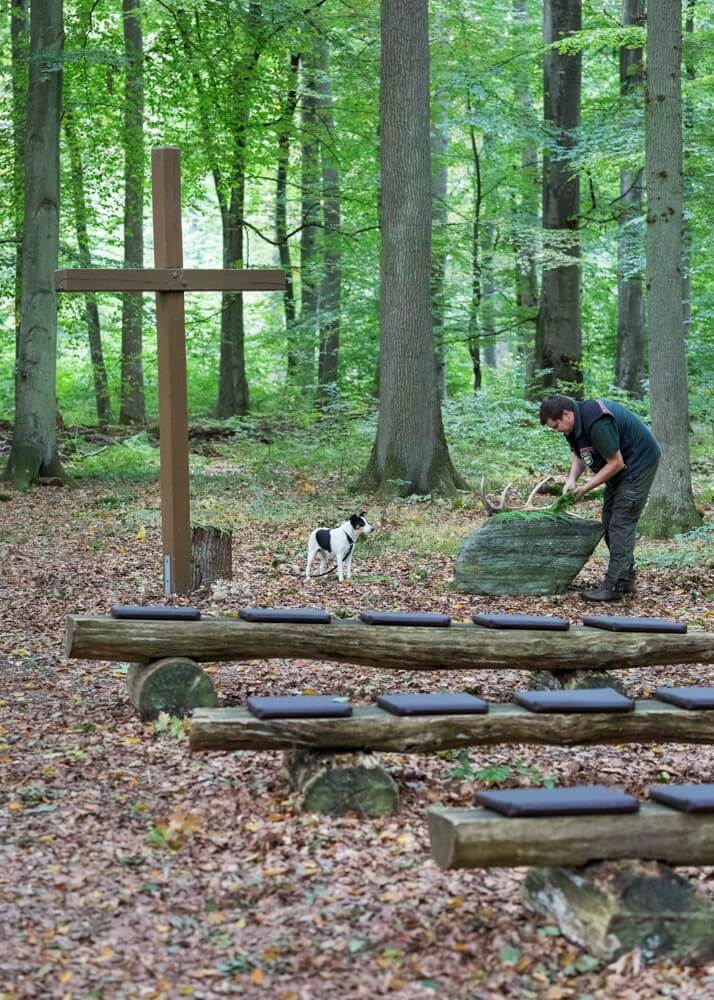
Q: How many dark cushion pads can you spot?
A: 11